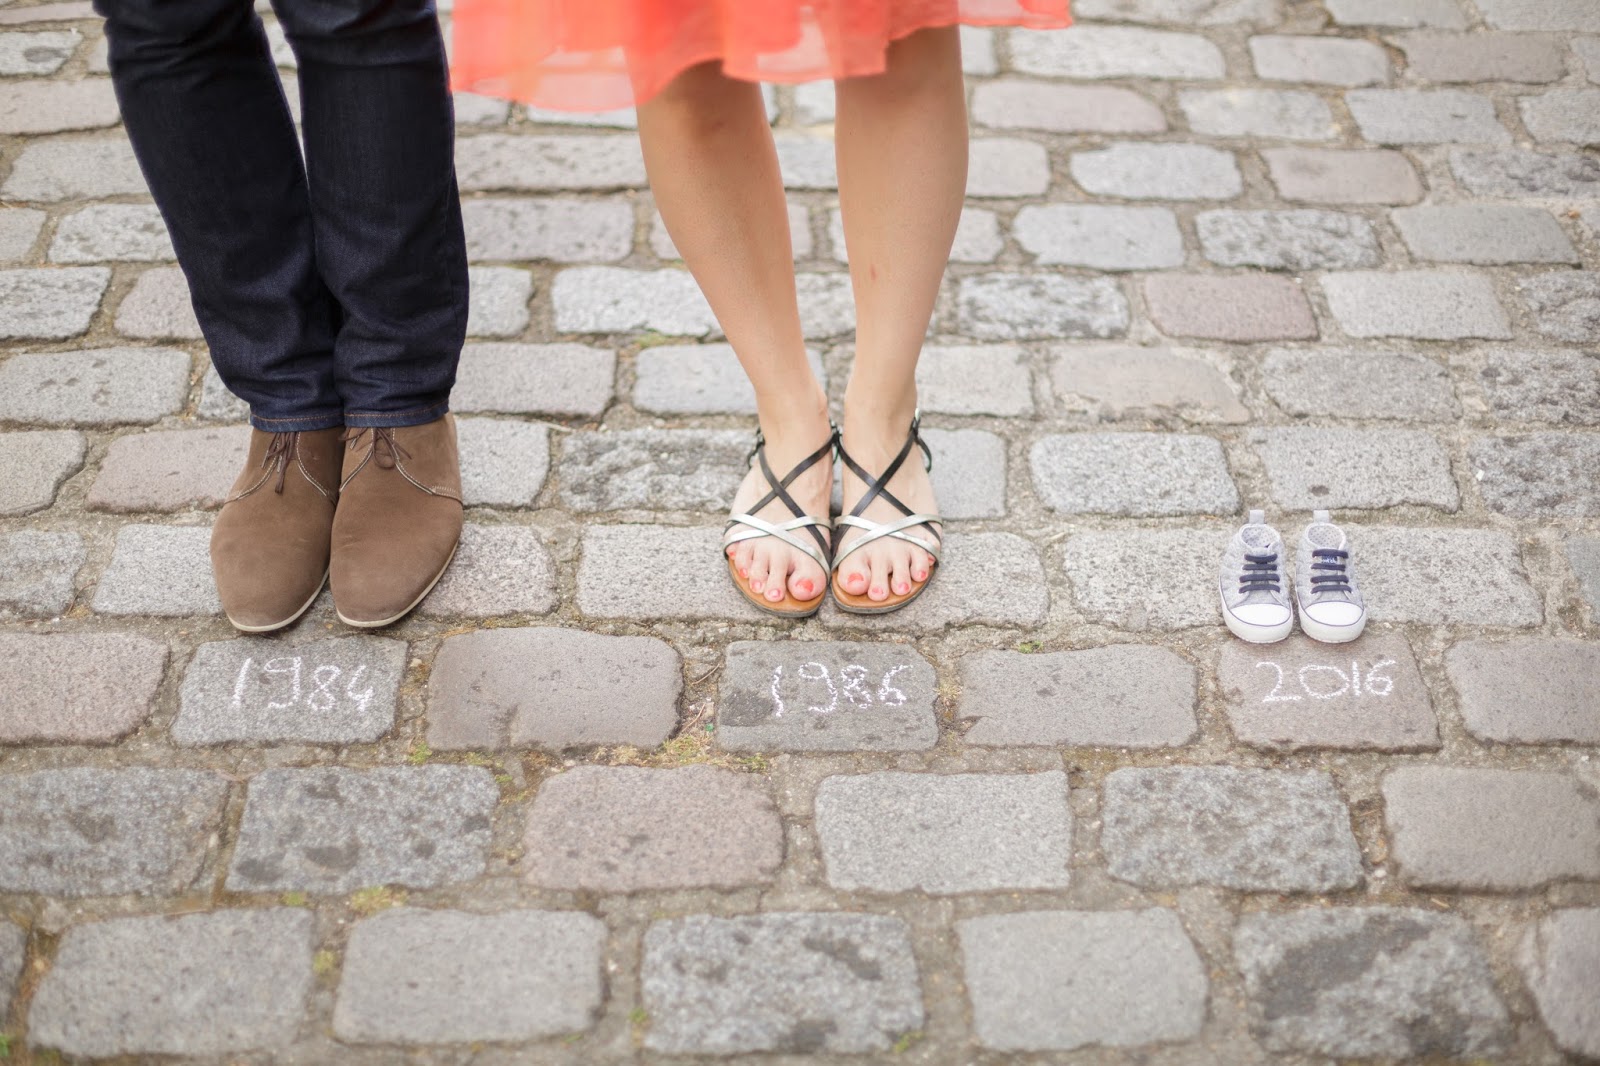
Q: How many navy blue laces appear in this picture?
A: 8